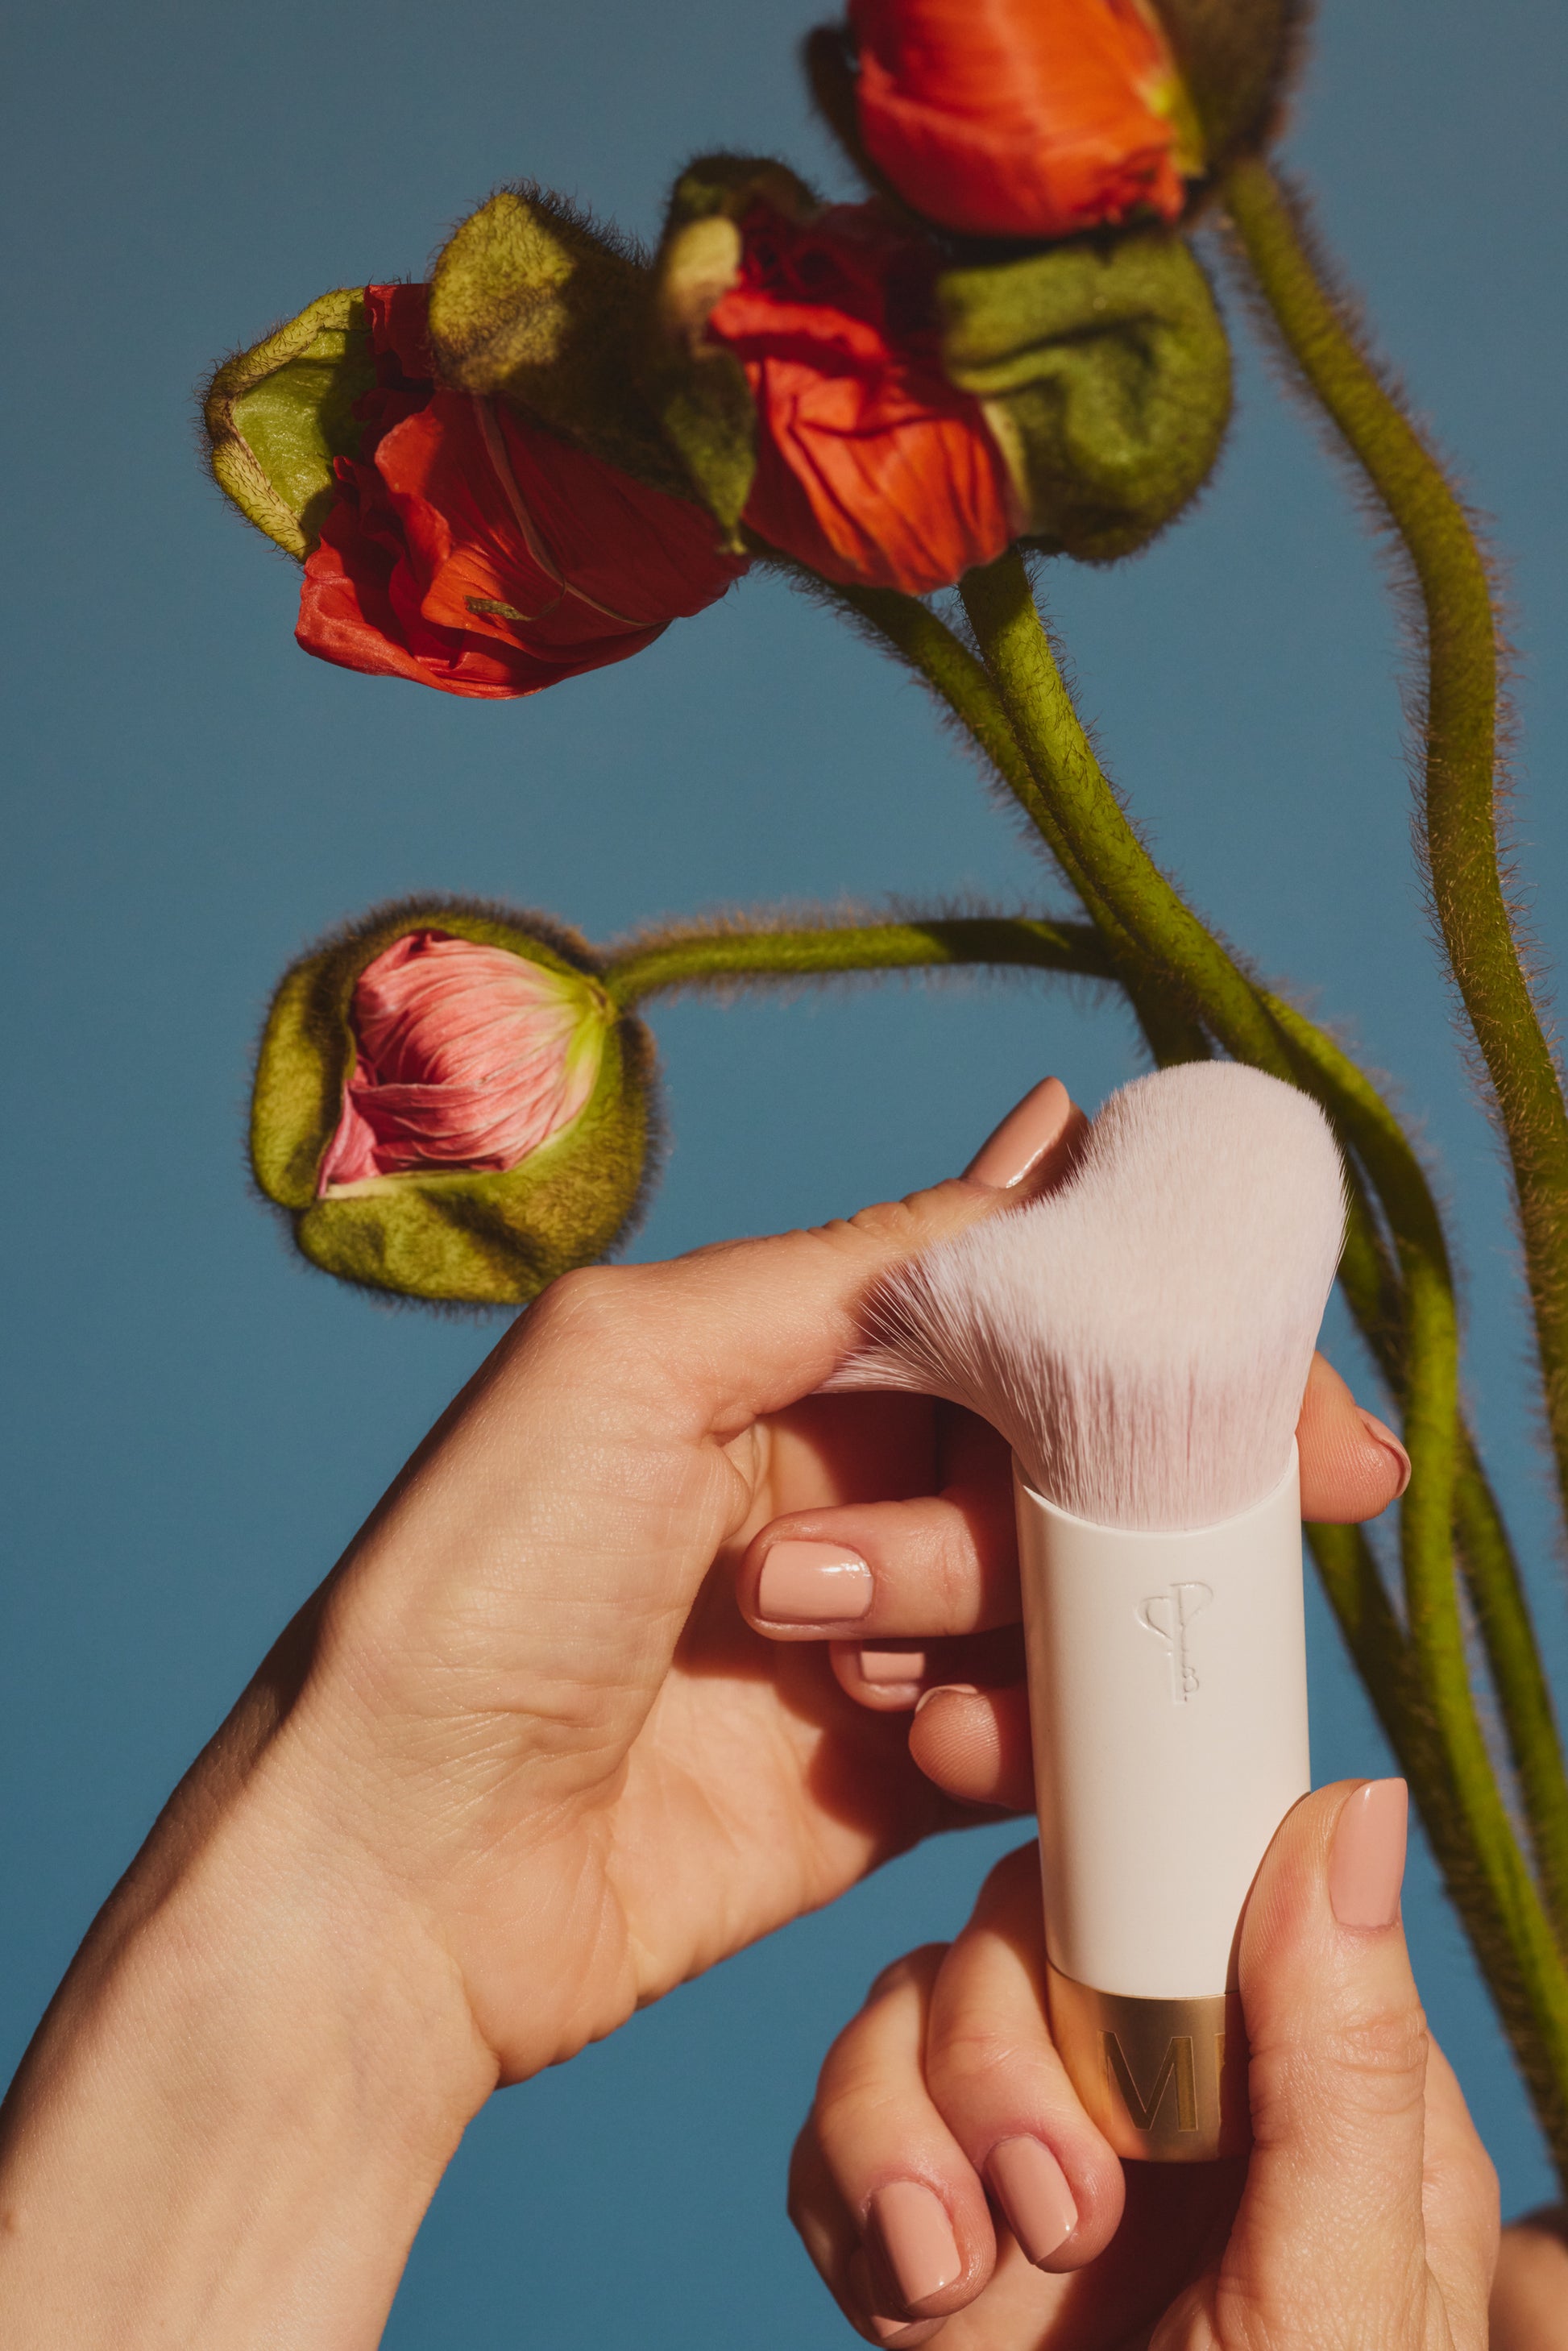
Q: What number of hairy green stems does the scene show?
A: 4